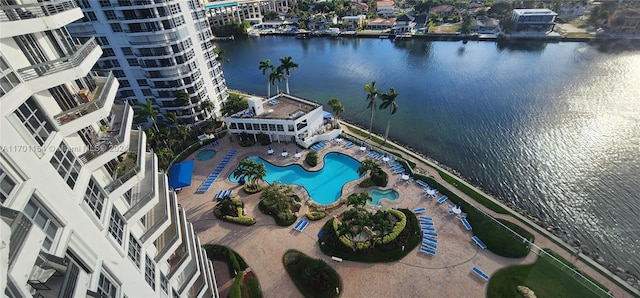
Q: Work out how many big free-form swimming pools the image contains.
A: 1